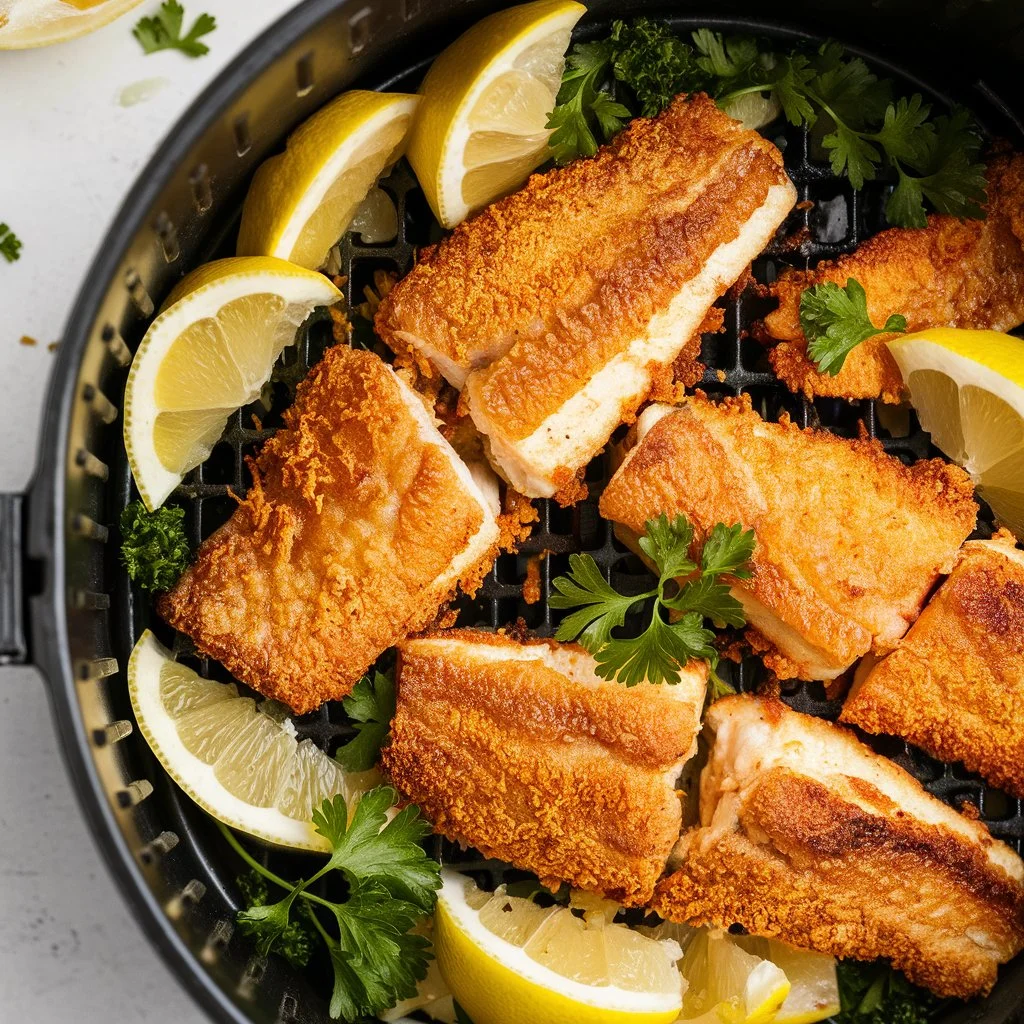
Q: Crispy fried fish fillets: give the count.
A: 7